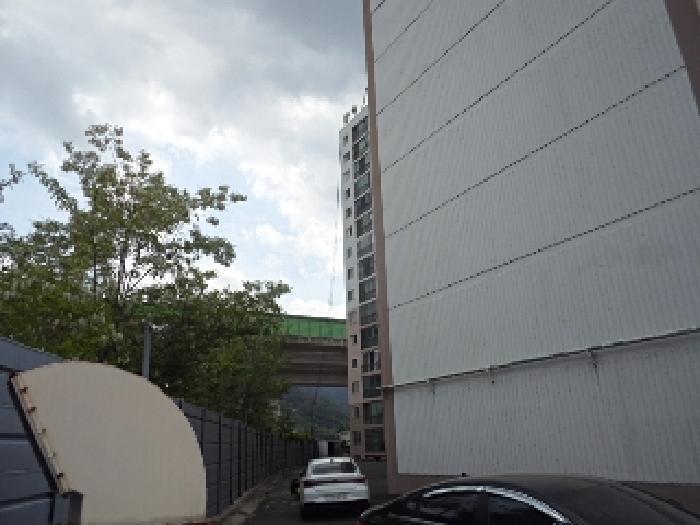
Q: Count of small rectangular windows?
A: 15